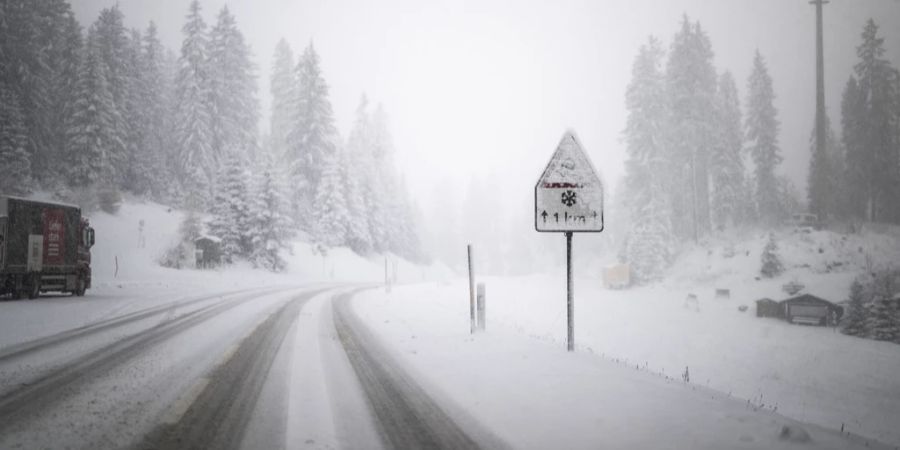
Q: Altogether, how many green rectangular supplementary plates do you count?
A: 0